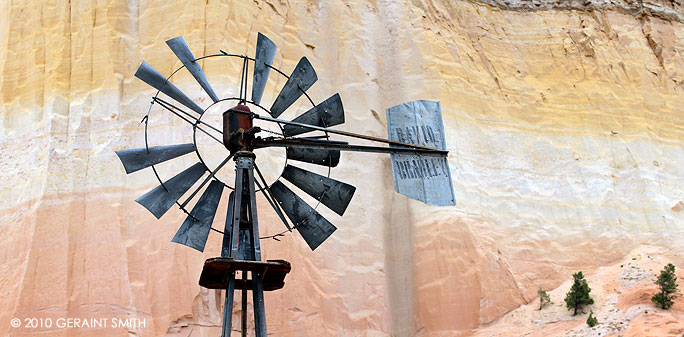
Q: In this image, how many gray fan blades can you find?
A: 12